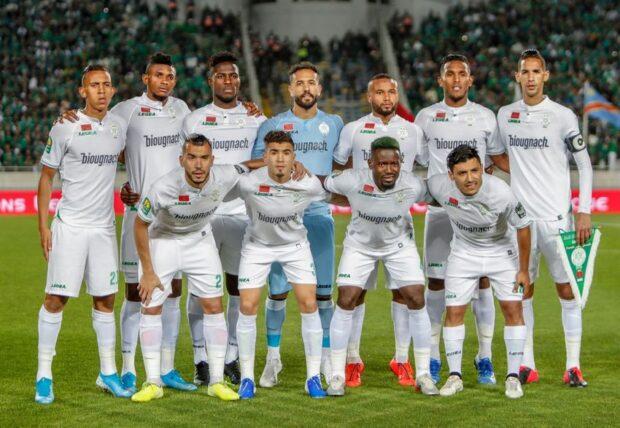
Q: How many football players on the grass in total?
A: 11